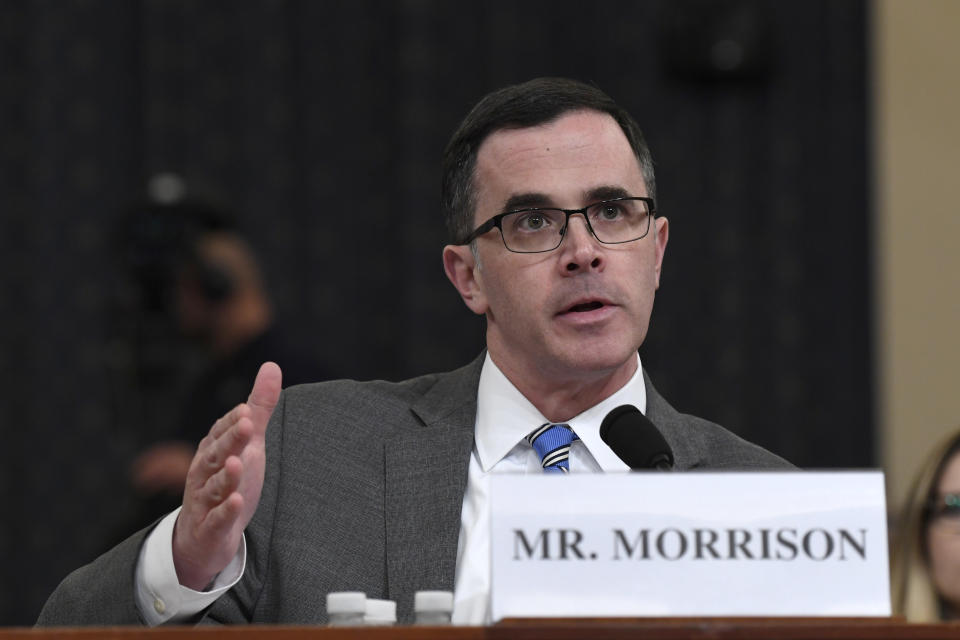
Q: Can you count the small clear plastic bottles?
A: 3